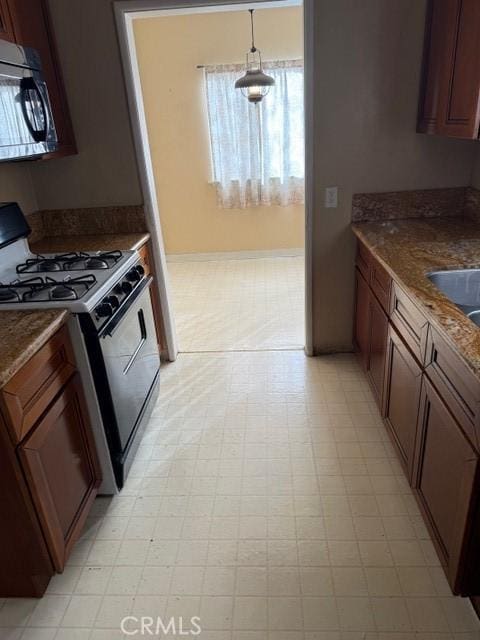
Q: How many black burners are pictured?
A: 4